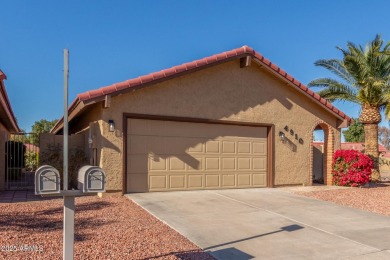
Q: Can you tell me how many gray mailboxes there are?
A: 2